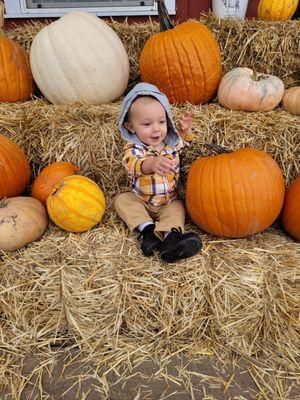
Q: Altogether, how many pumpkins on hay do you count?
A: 12